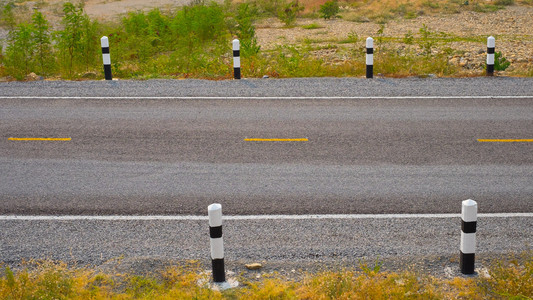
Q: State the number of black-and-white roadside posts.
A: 6